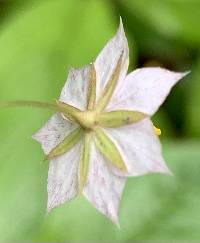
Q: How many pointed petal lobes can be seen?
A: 7